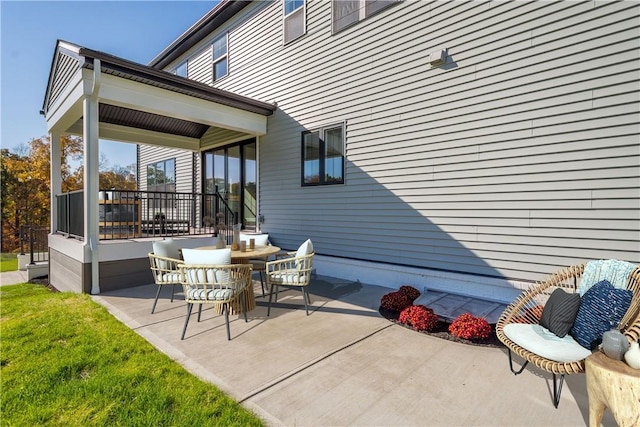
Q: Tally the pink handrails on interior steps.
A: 0